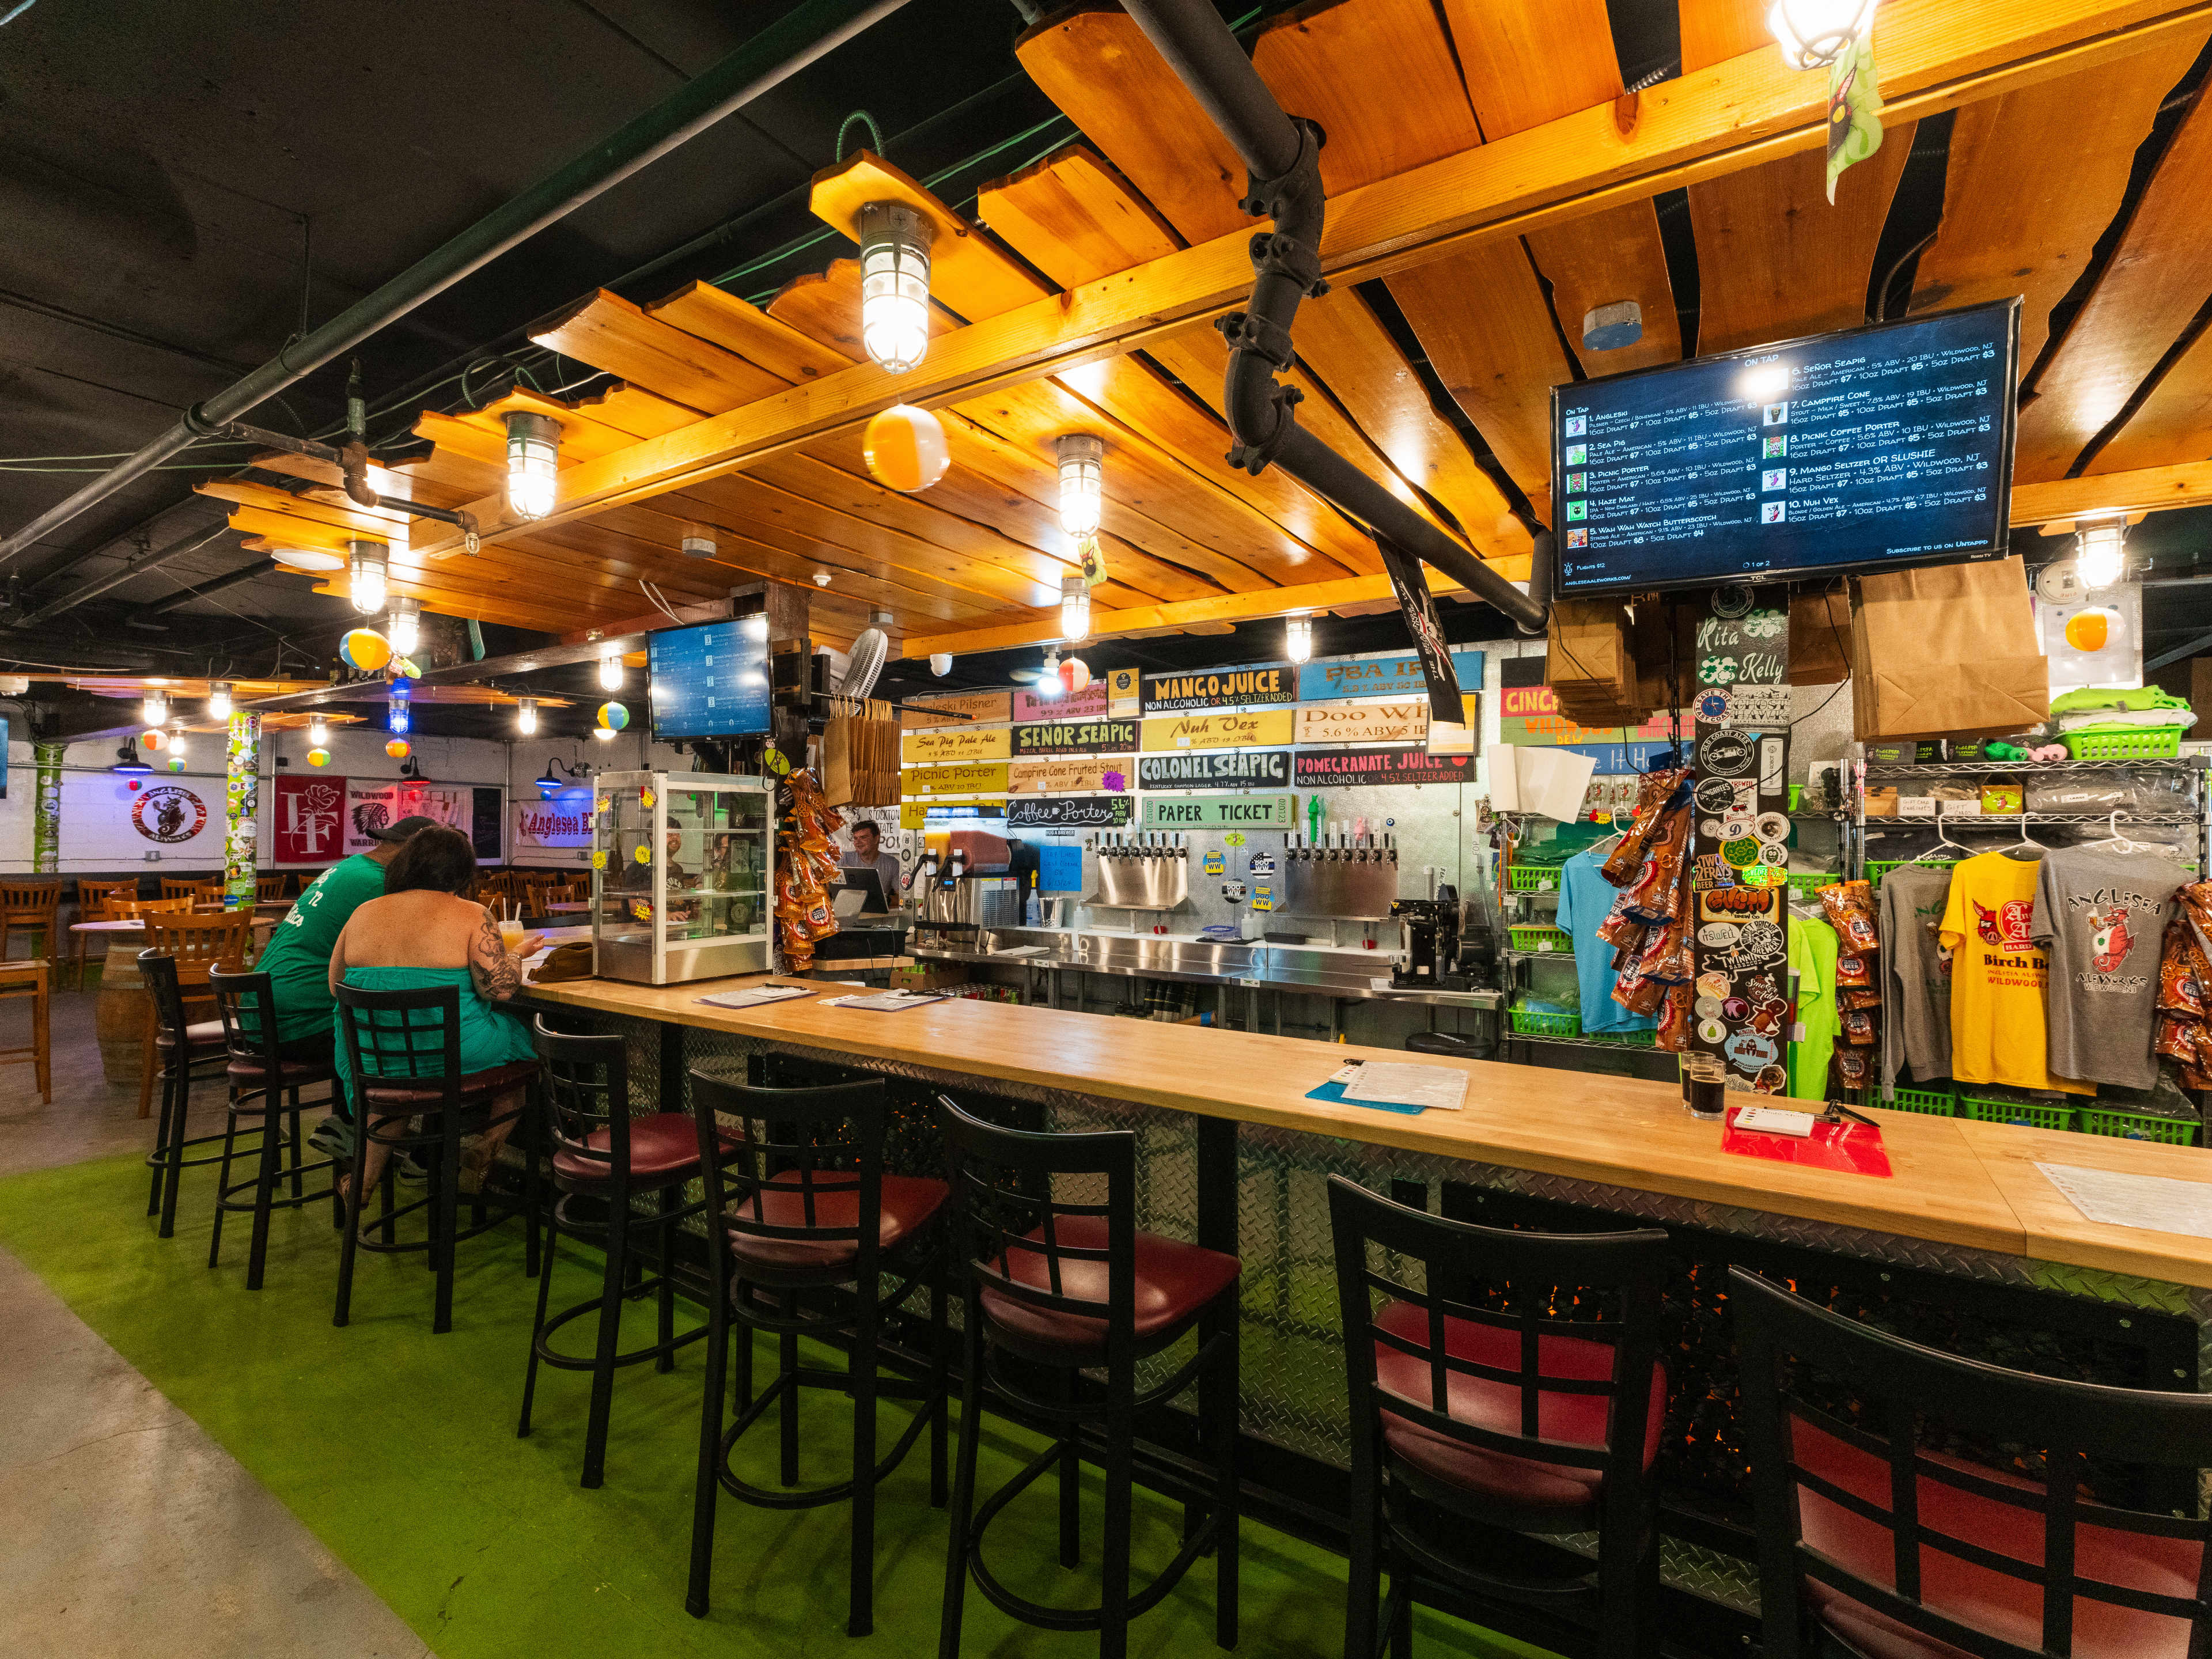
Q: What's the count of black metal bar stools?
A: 8